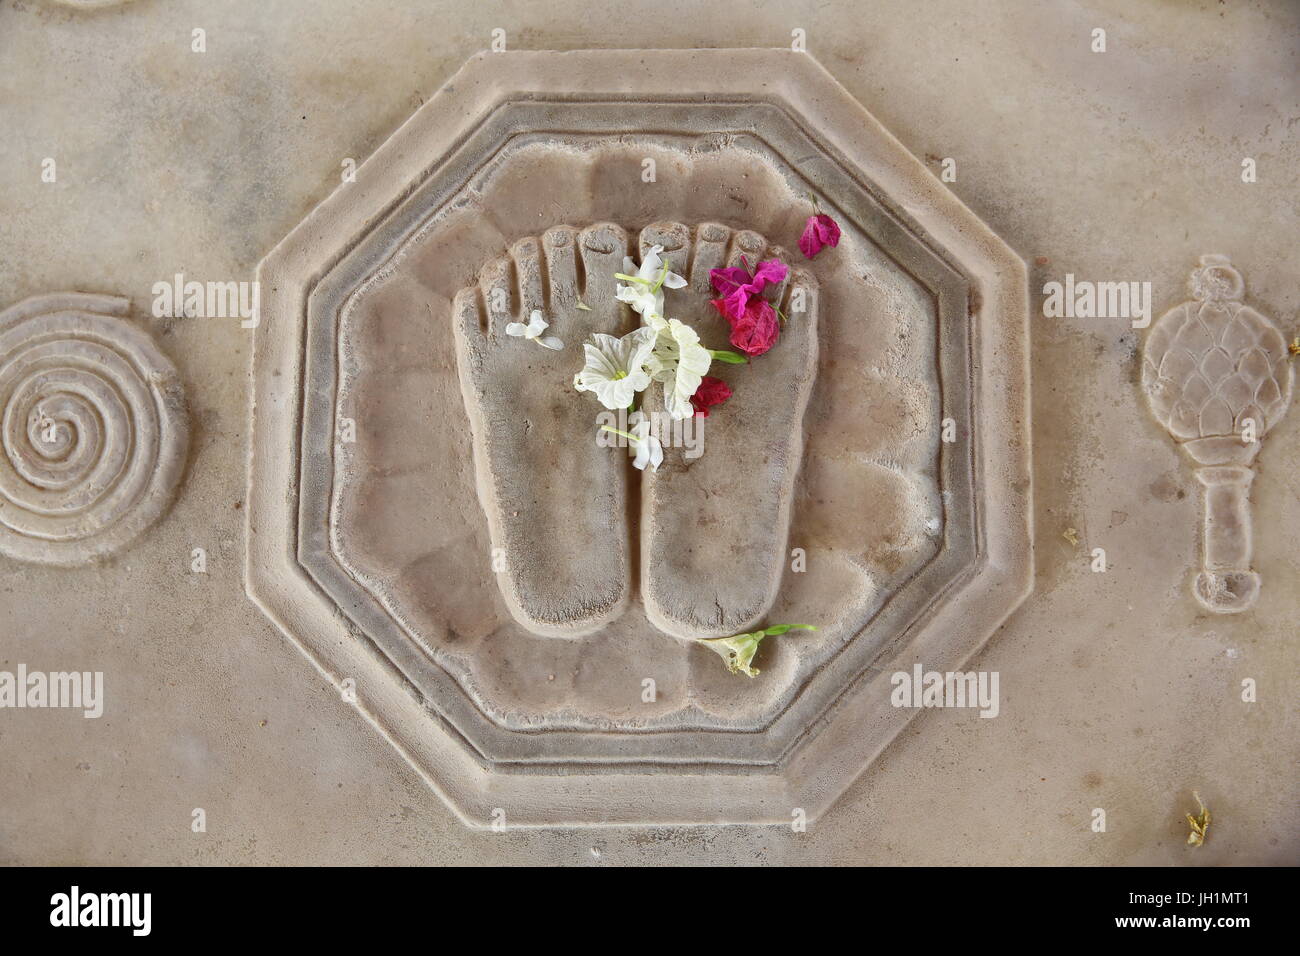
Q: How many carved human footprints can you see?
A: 2